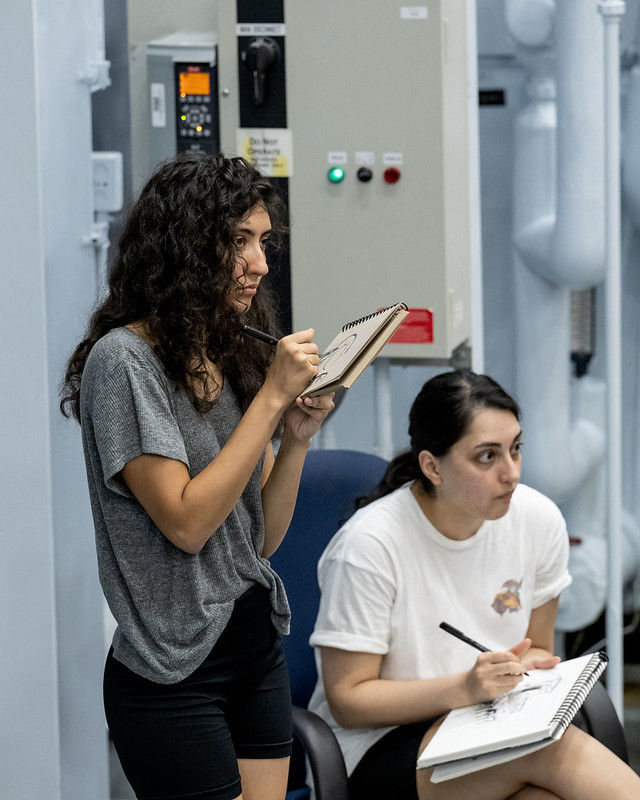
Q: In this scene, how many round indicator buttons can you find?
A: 3